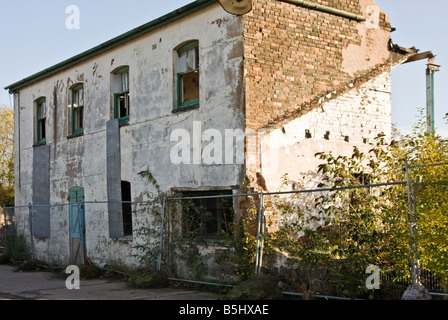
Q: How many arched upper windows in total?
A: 4